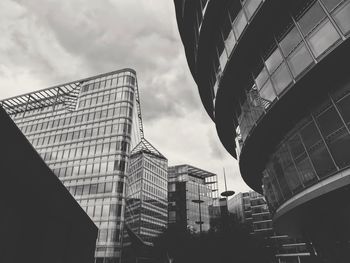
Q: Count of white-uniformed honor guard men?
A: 0